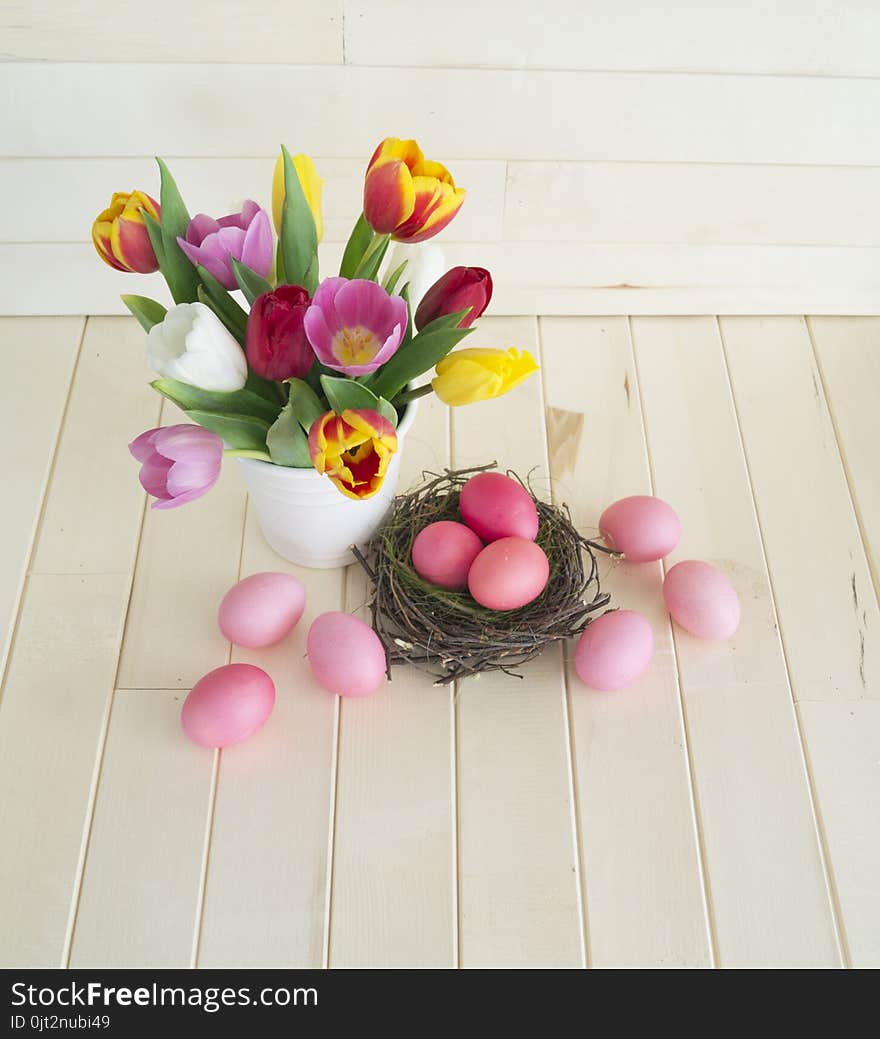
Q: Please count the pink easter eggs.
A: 9